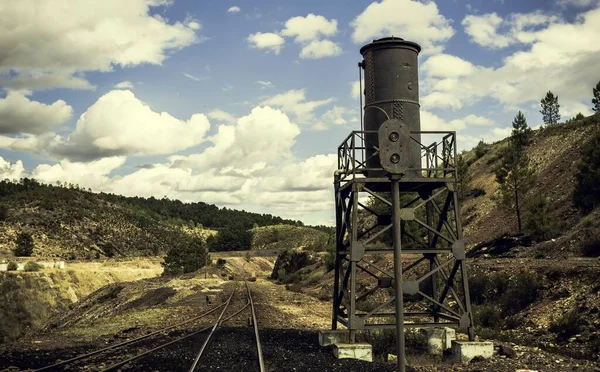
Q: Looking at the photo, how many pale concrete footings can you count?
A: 4